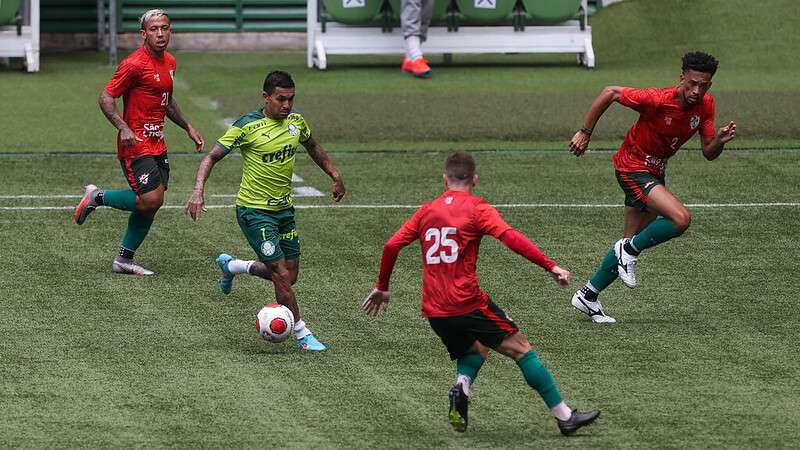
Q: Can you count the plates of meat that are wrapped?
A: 0